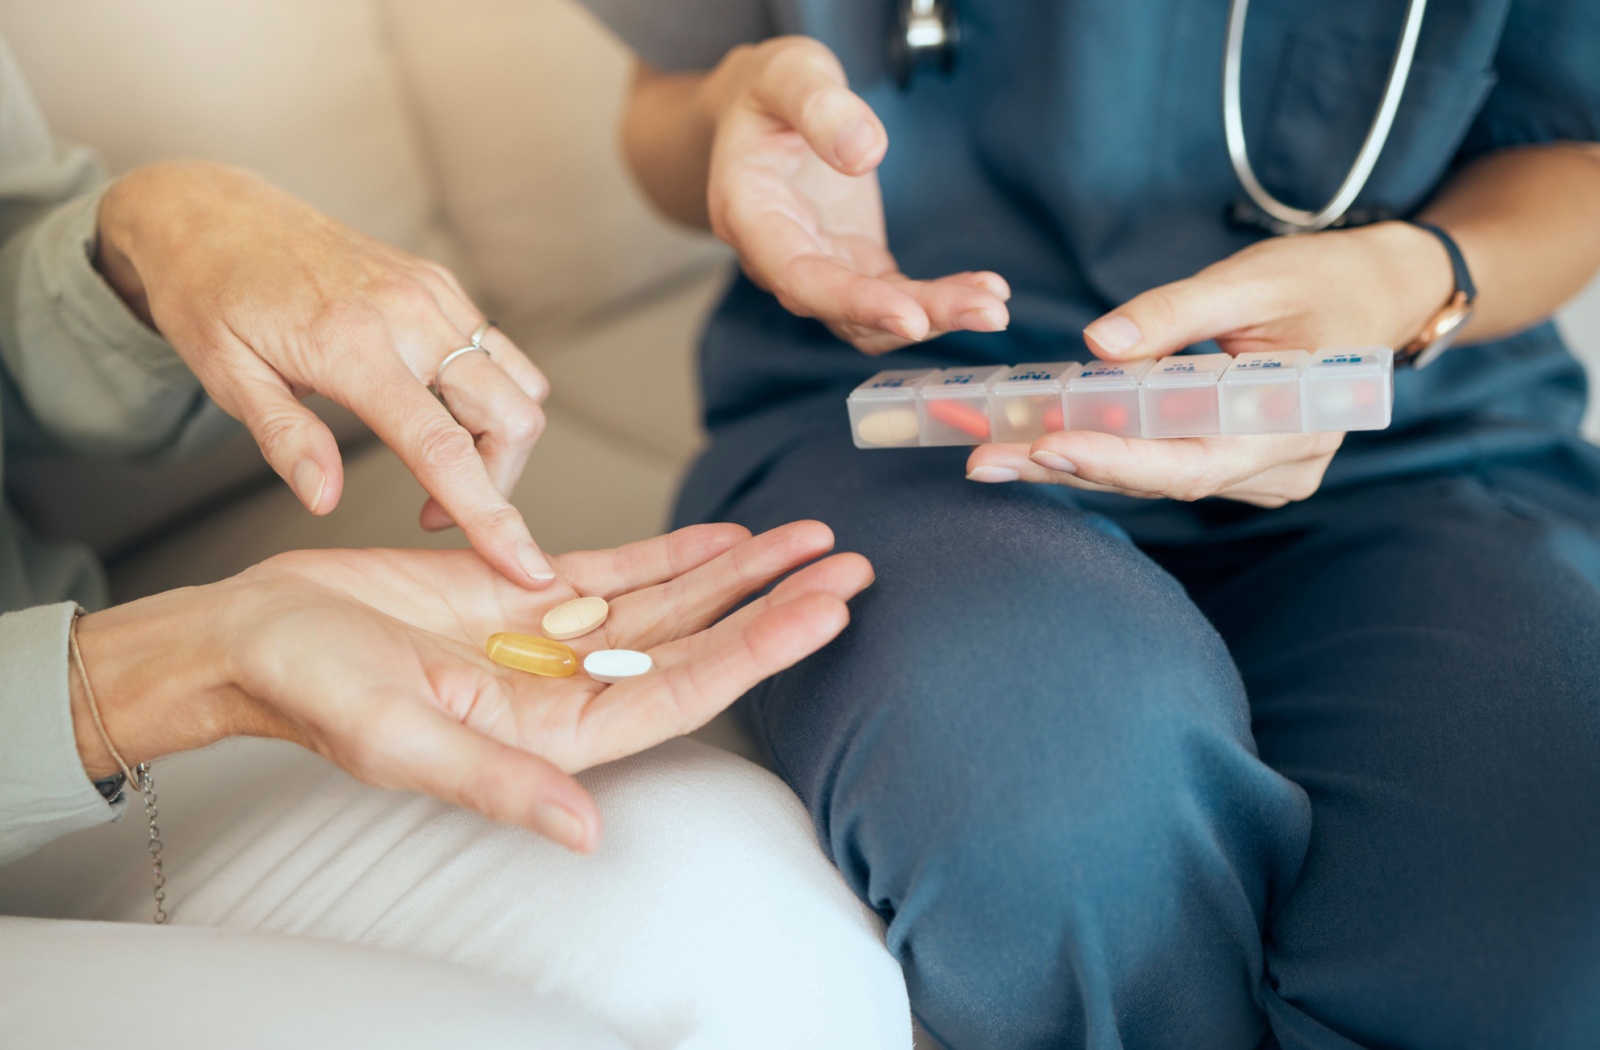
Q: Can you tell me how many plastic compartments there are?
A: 7